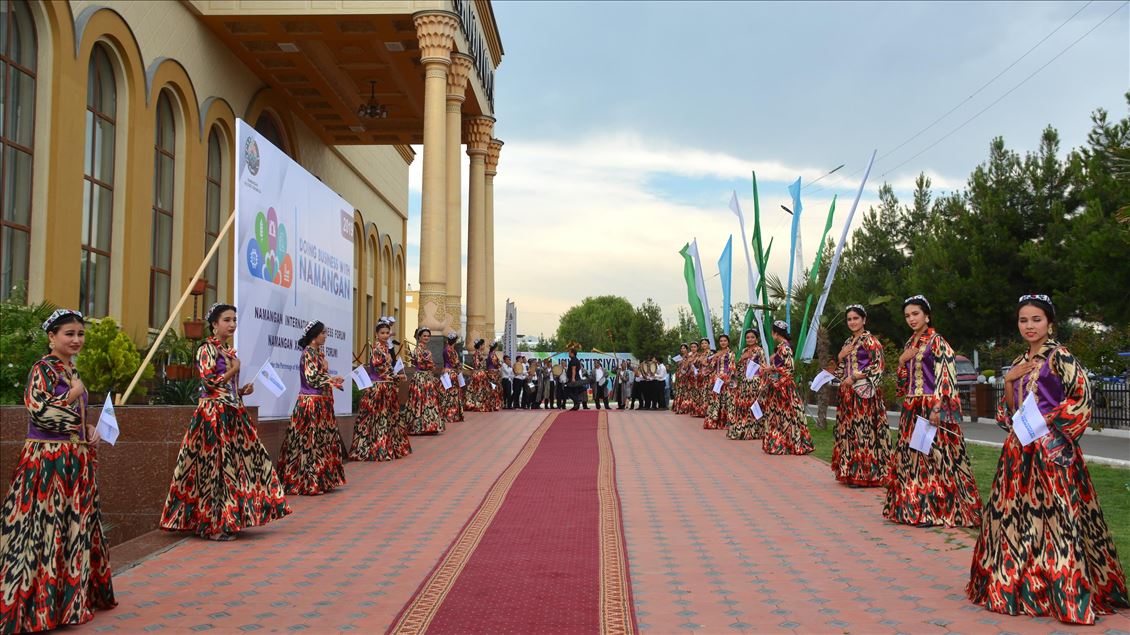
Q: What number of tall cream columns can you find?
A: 4